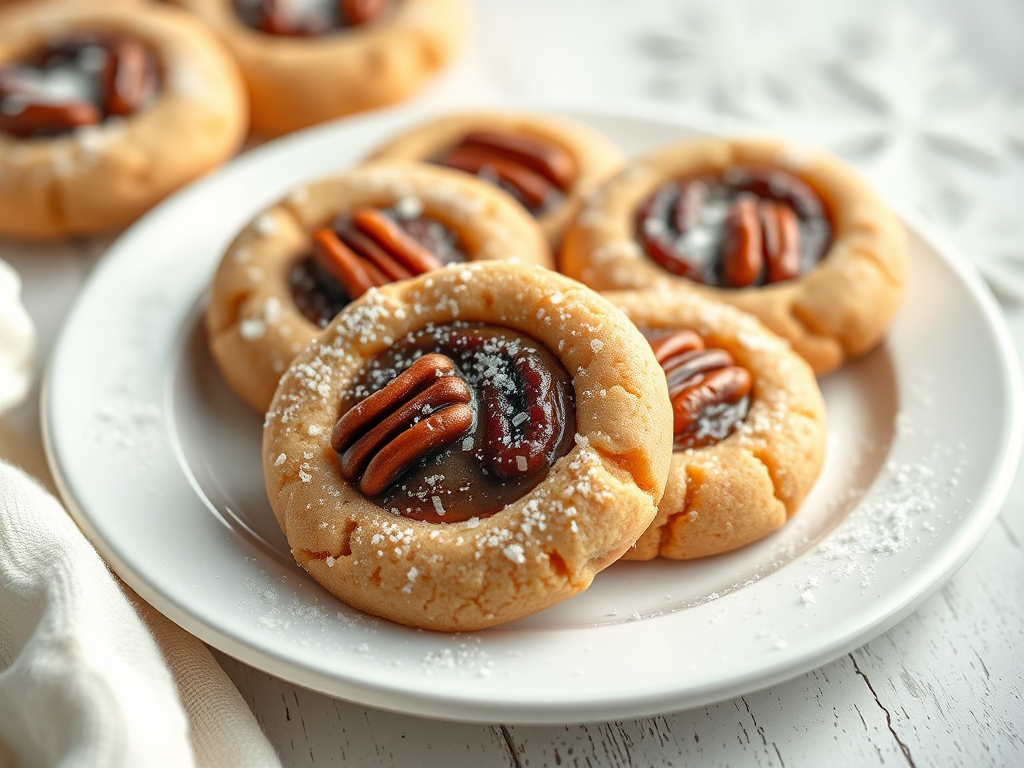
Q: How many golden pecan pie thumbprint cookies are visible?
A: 7